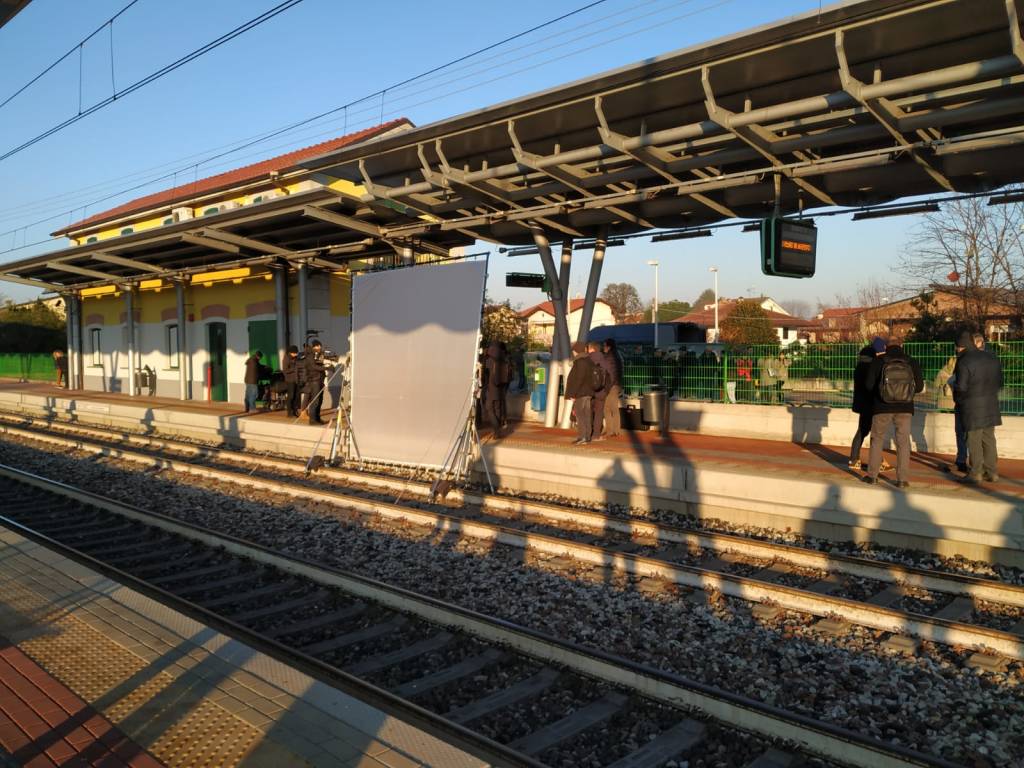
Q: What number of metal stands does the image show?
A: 2